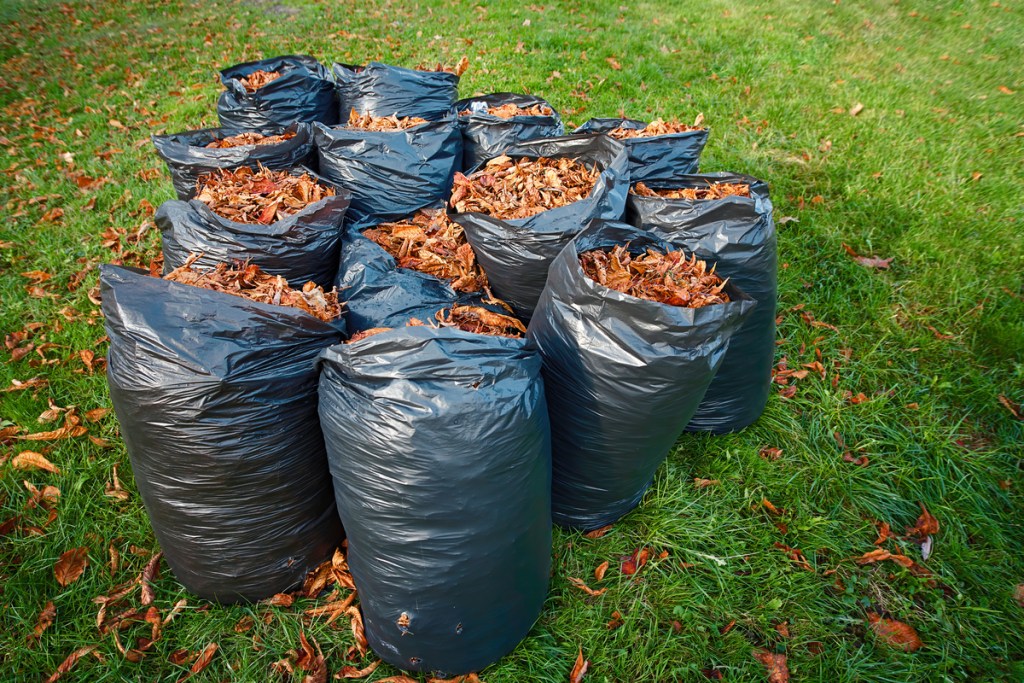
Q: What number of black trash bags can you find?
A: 13